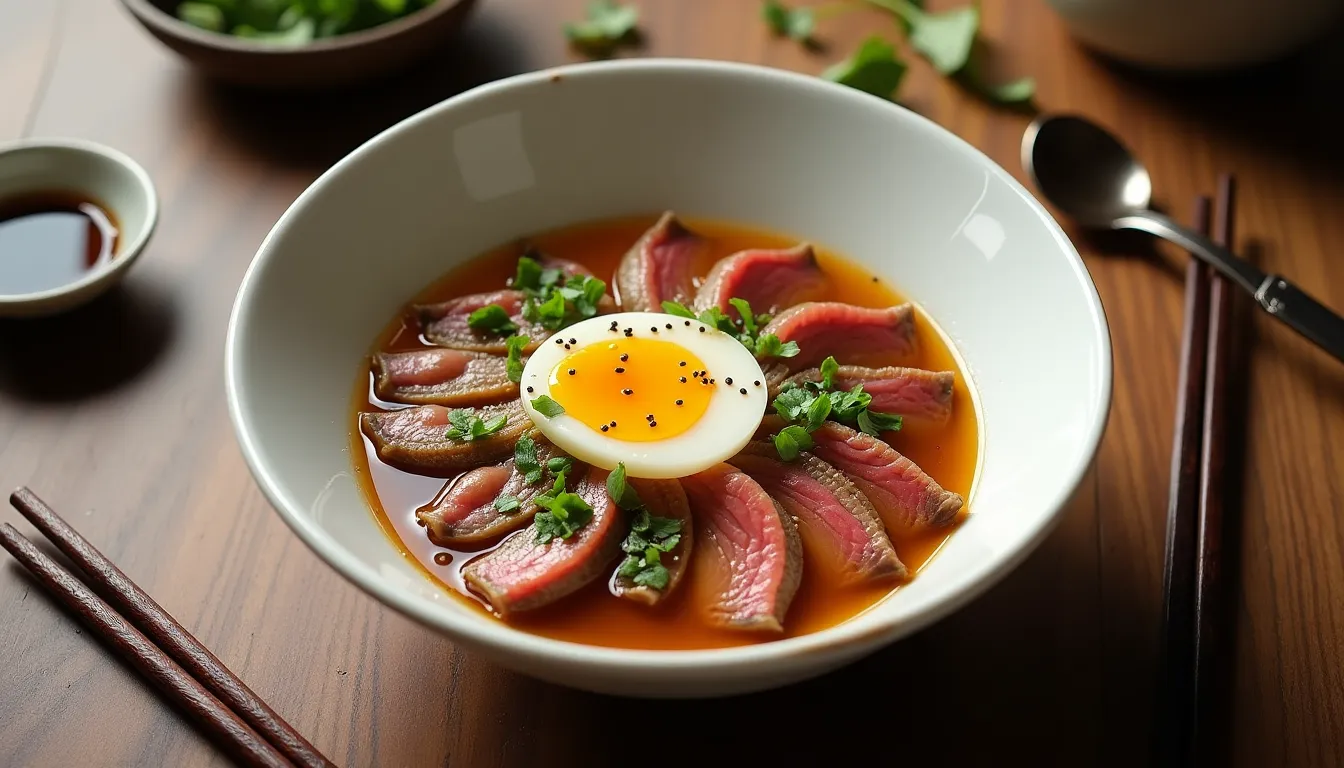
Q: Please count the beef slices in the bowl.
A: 14